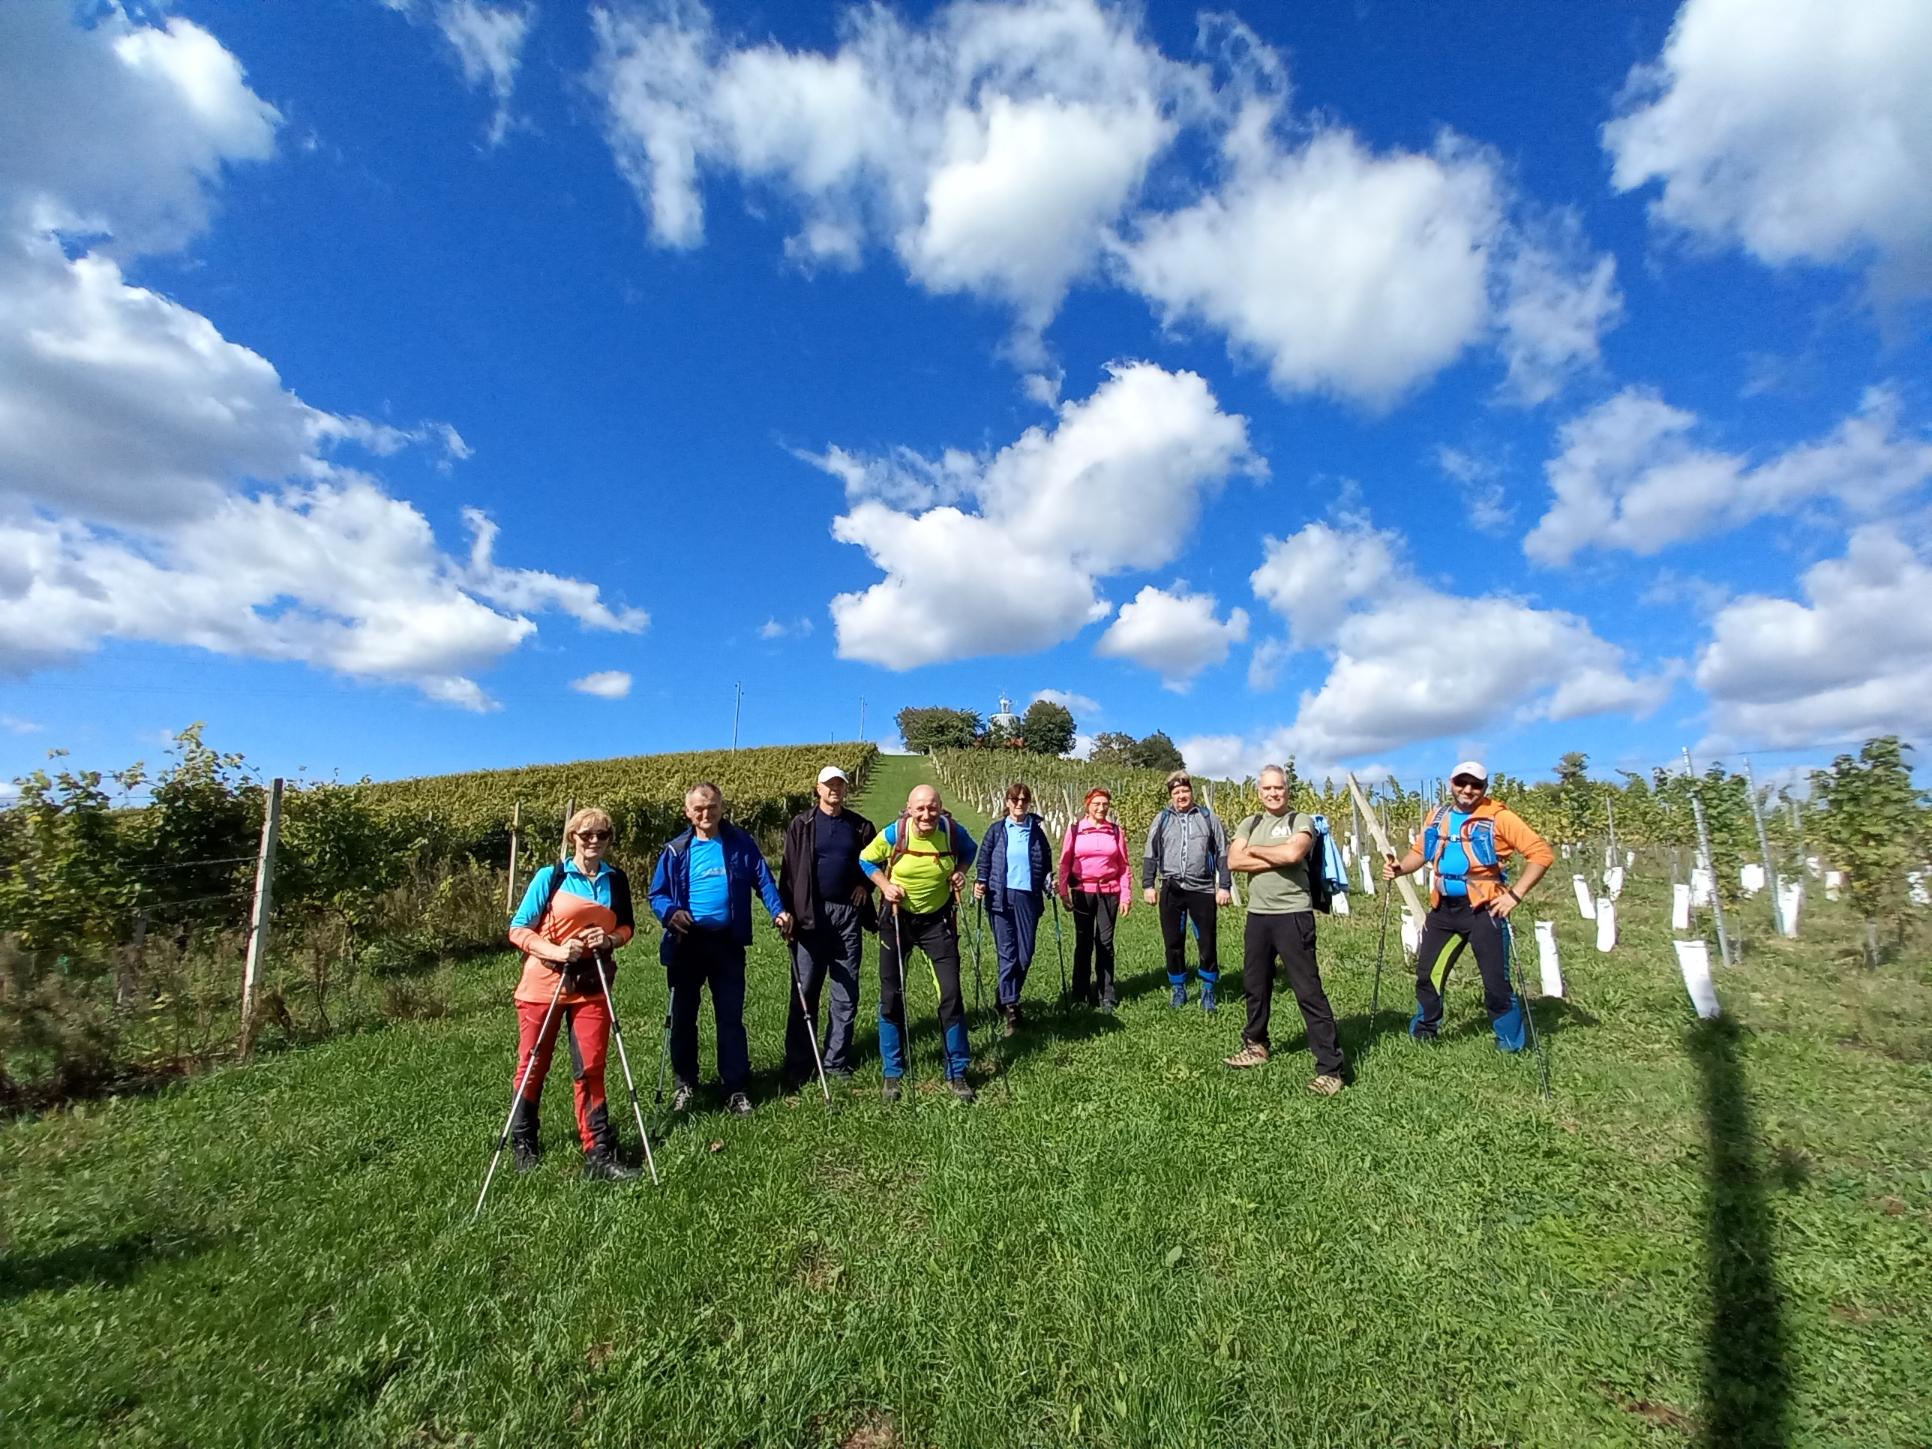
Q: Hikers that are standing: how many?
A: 9